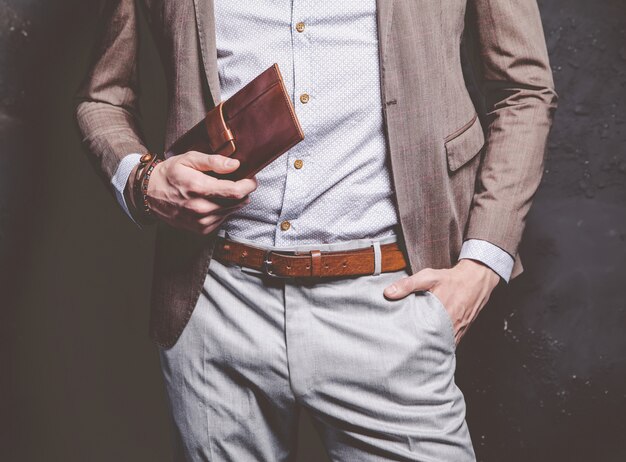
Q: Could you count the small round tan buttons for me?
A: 4